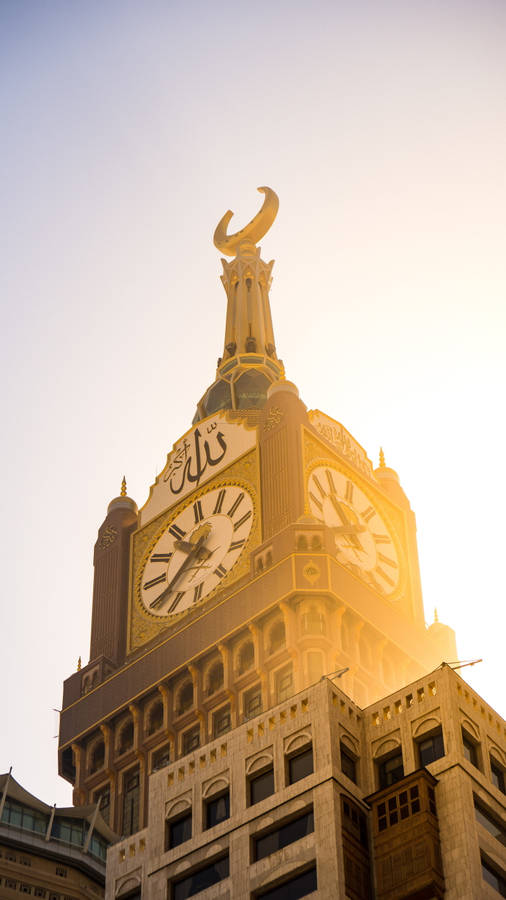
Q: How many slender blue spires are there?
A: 0